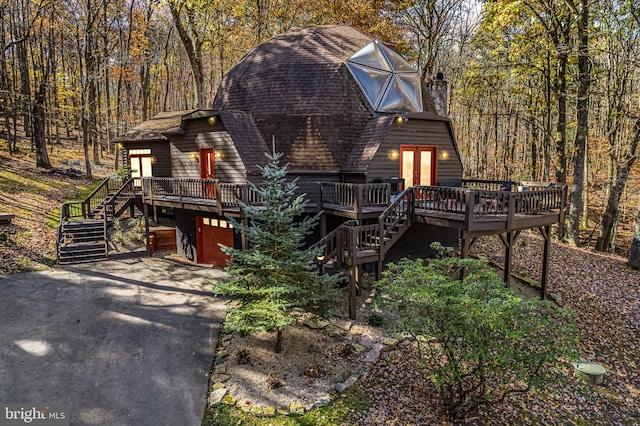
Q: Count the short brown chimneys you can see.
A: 1